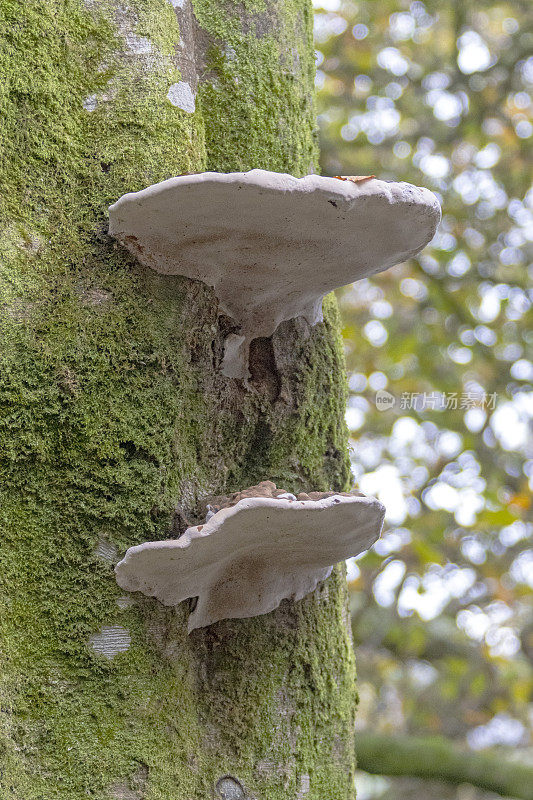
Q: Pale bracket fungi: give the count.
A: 2